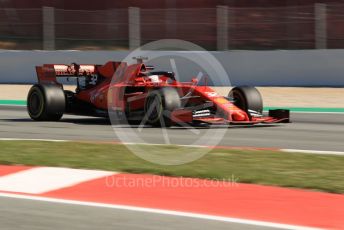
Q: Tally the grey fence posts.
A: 4